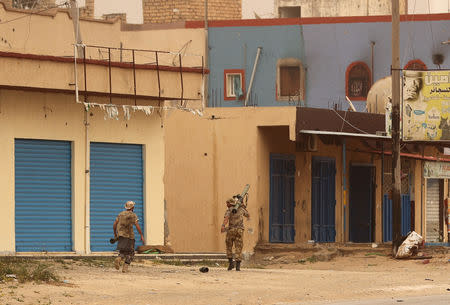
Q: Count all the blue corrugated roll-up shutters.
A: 2